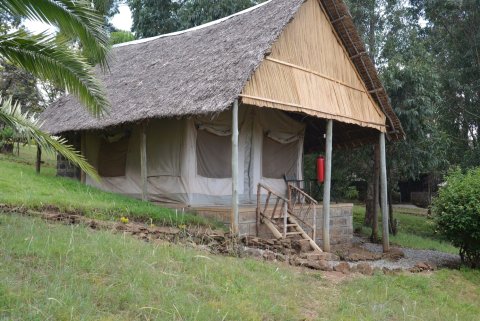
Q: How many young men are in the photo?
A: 0